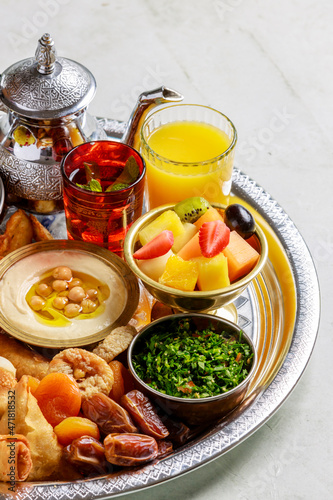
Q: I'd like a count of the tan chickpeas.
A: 10